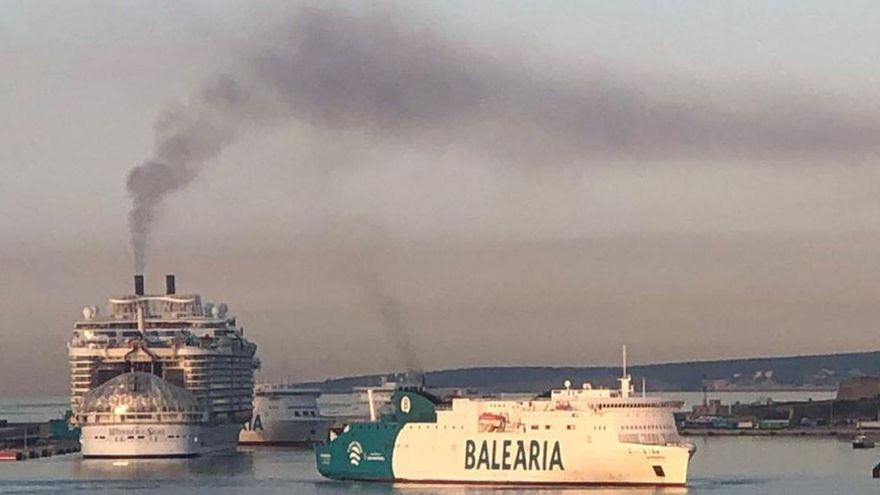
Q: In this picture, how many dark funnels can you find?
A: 2